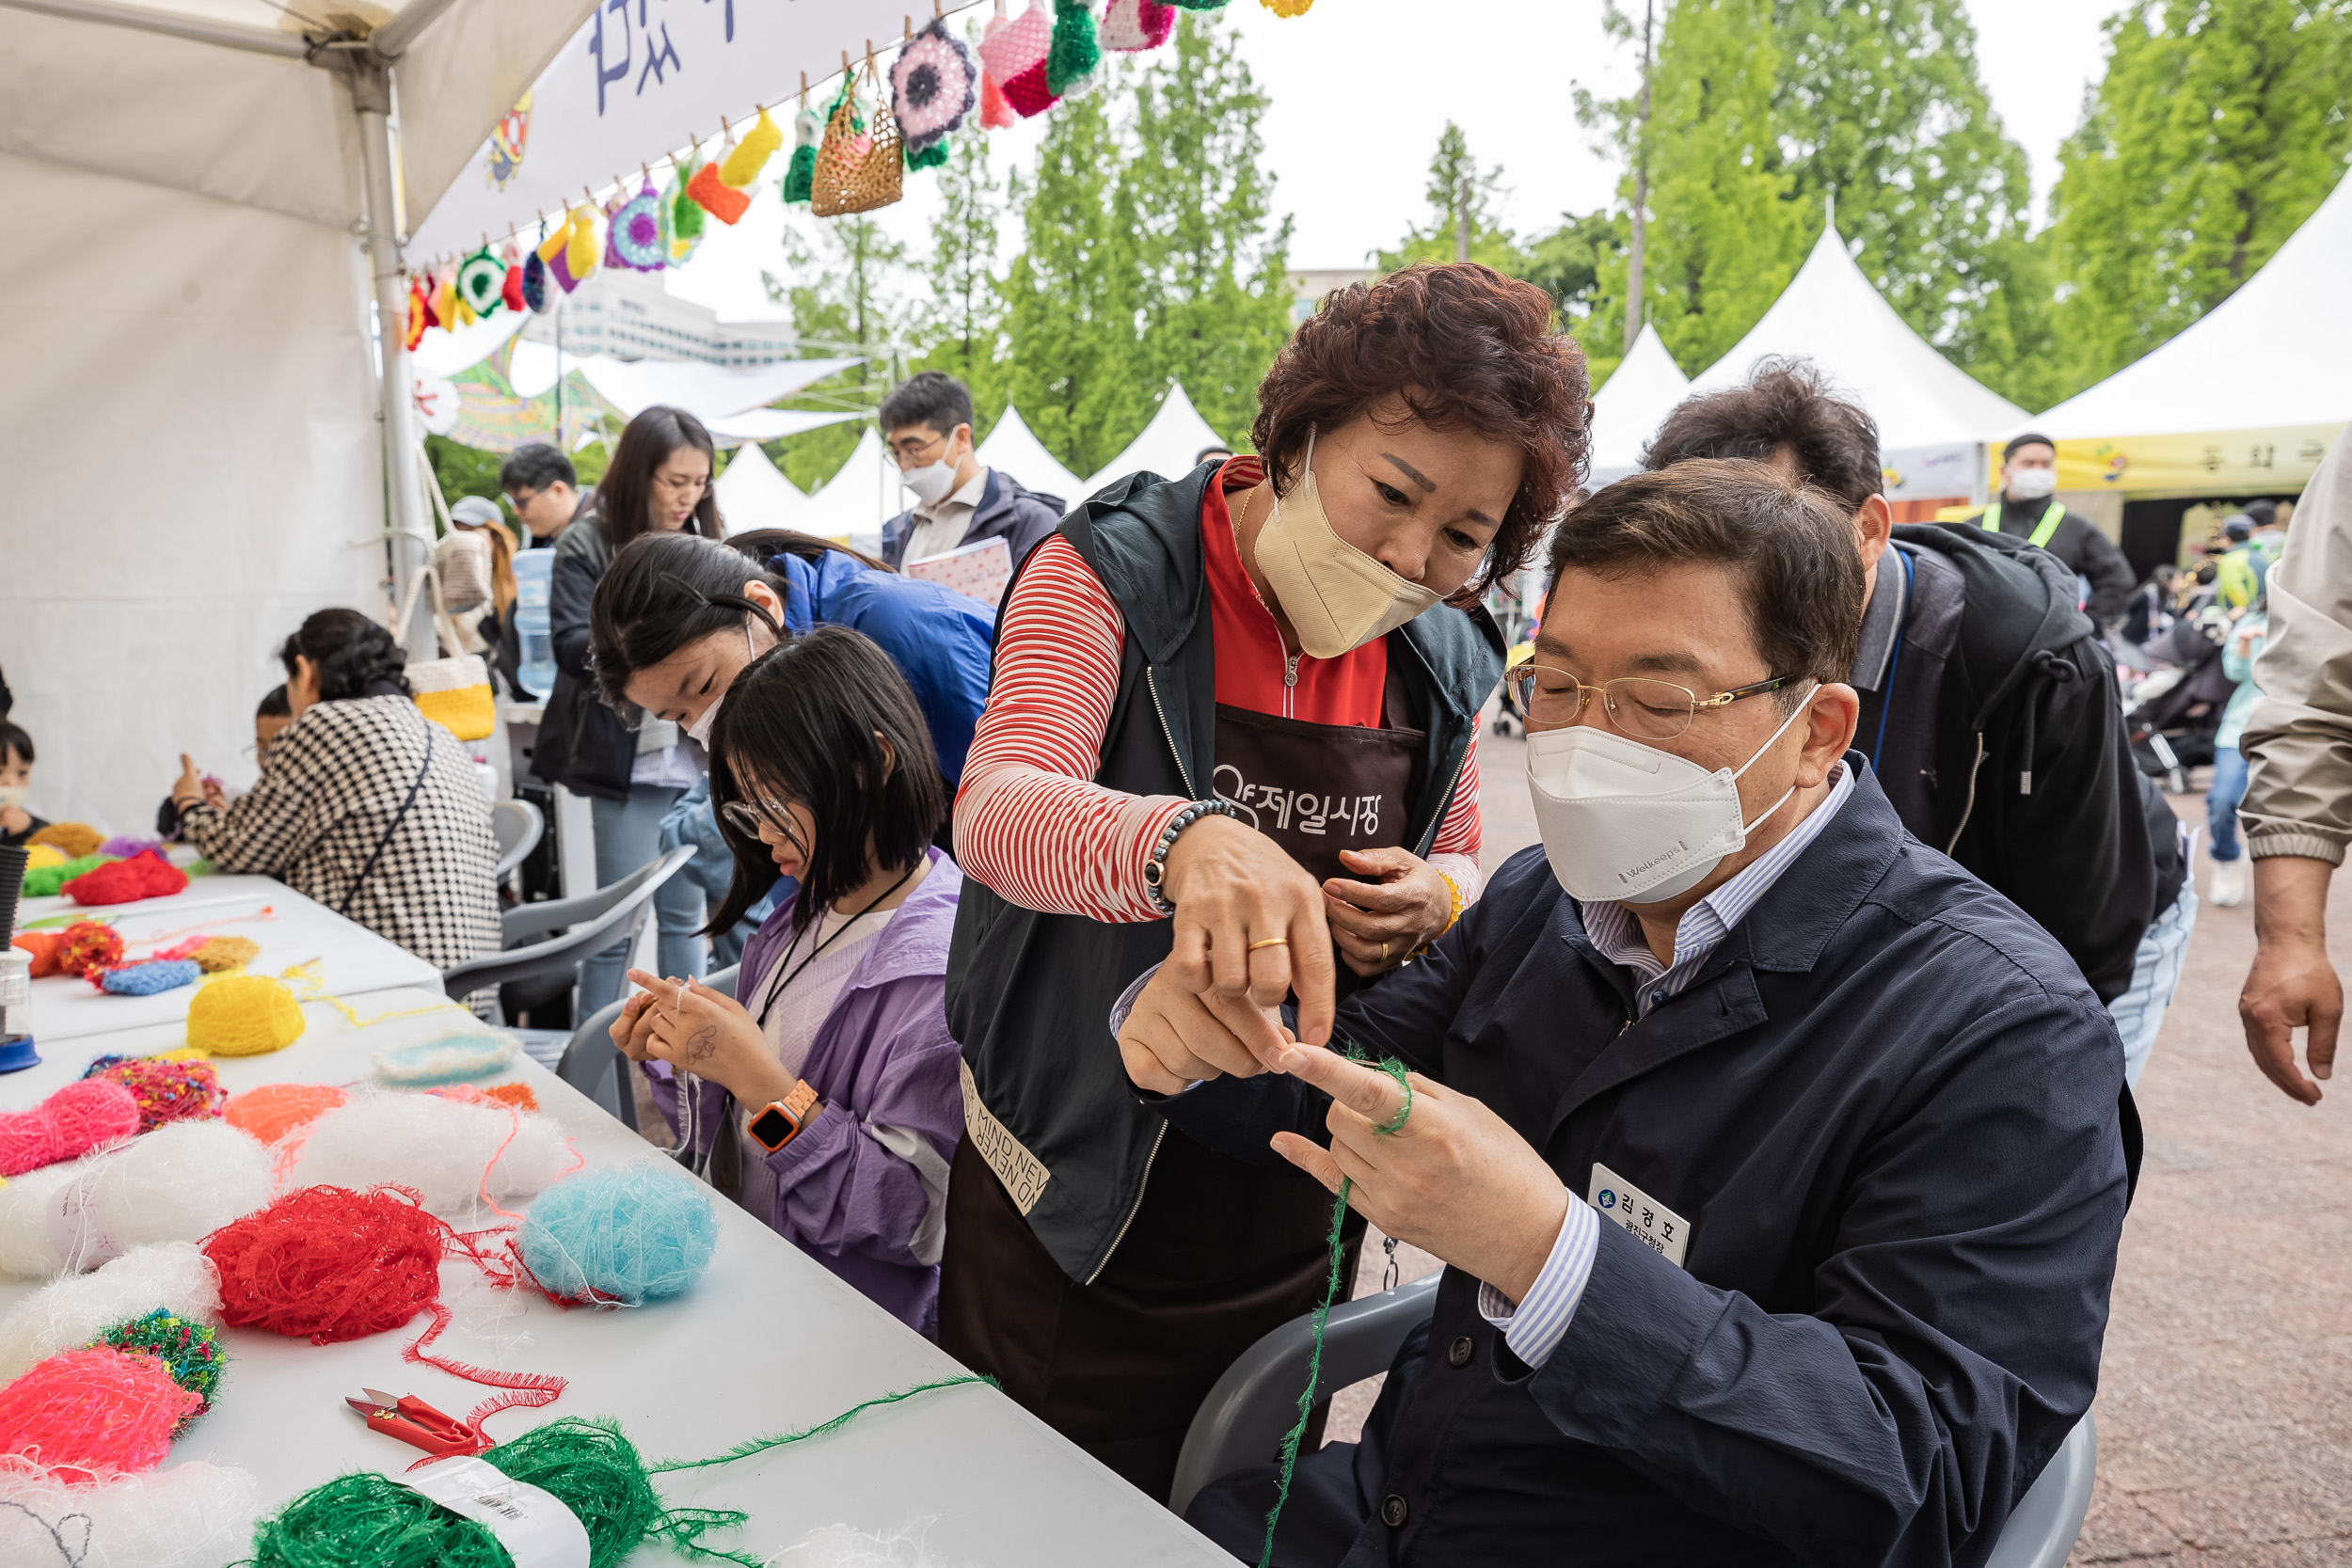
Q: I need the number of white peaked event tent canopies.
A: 7